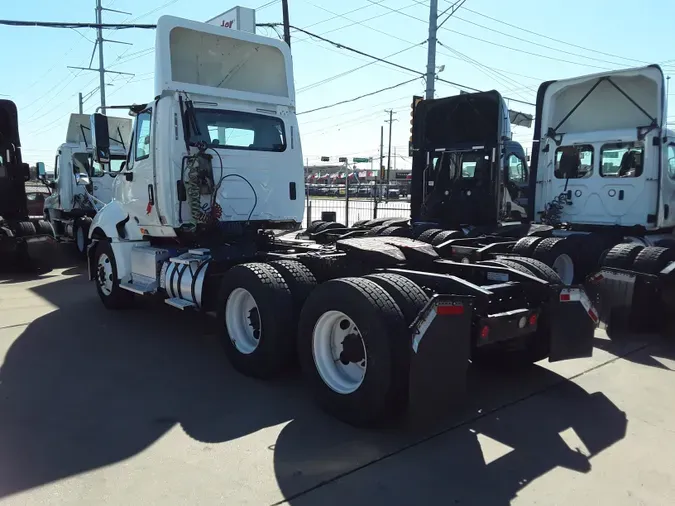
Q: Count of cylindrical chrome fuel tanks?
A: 1